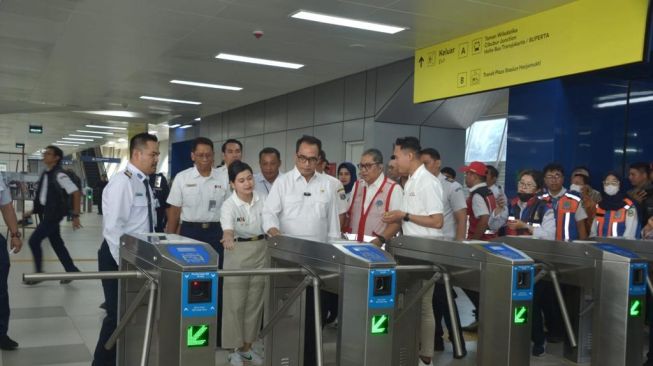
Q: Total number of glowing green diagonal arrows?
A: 4